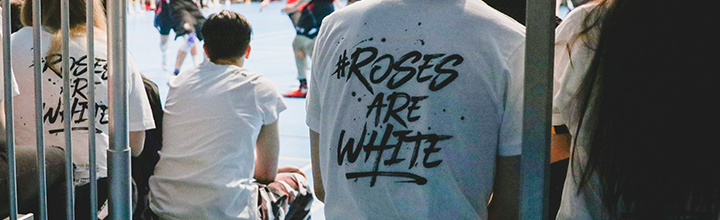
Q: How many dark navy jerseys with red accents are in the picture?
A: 2